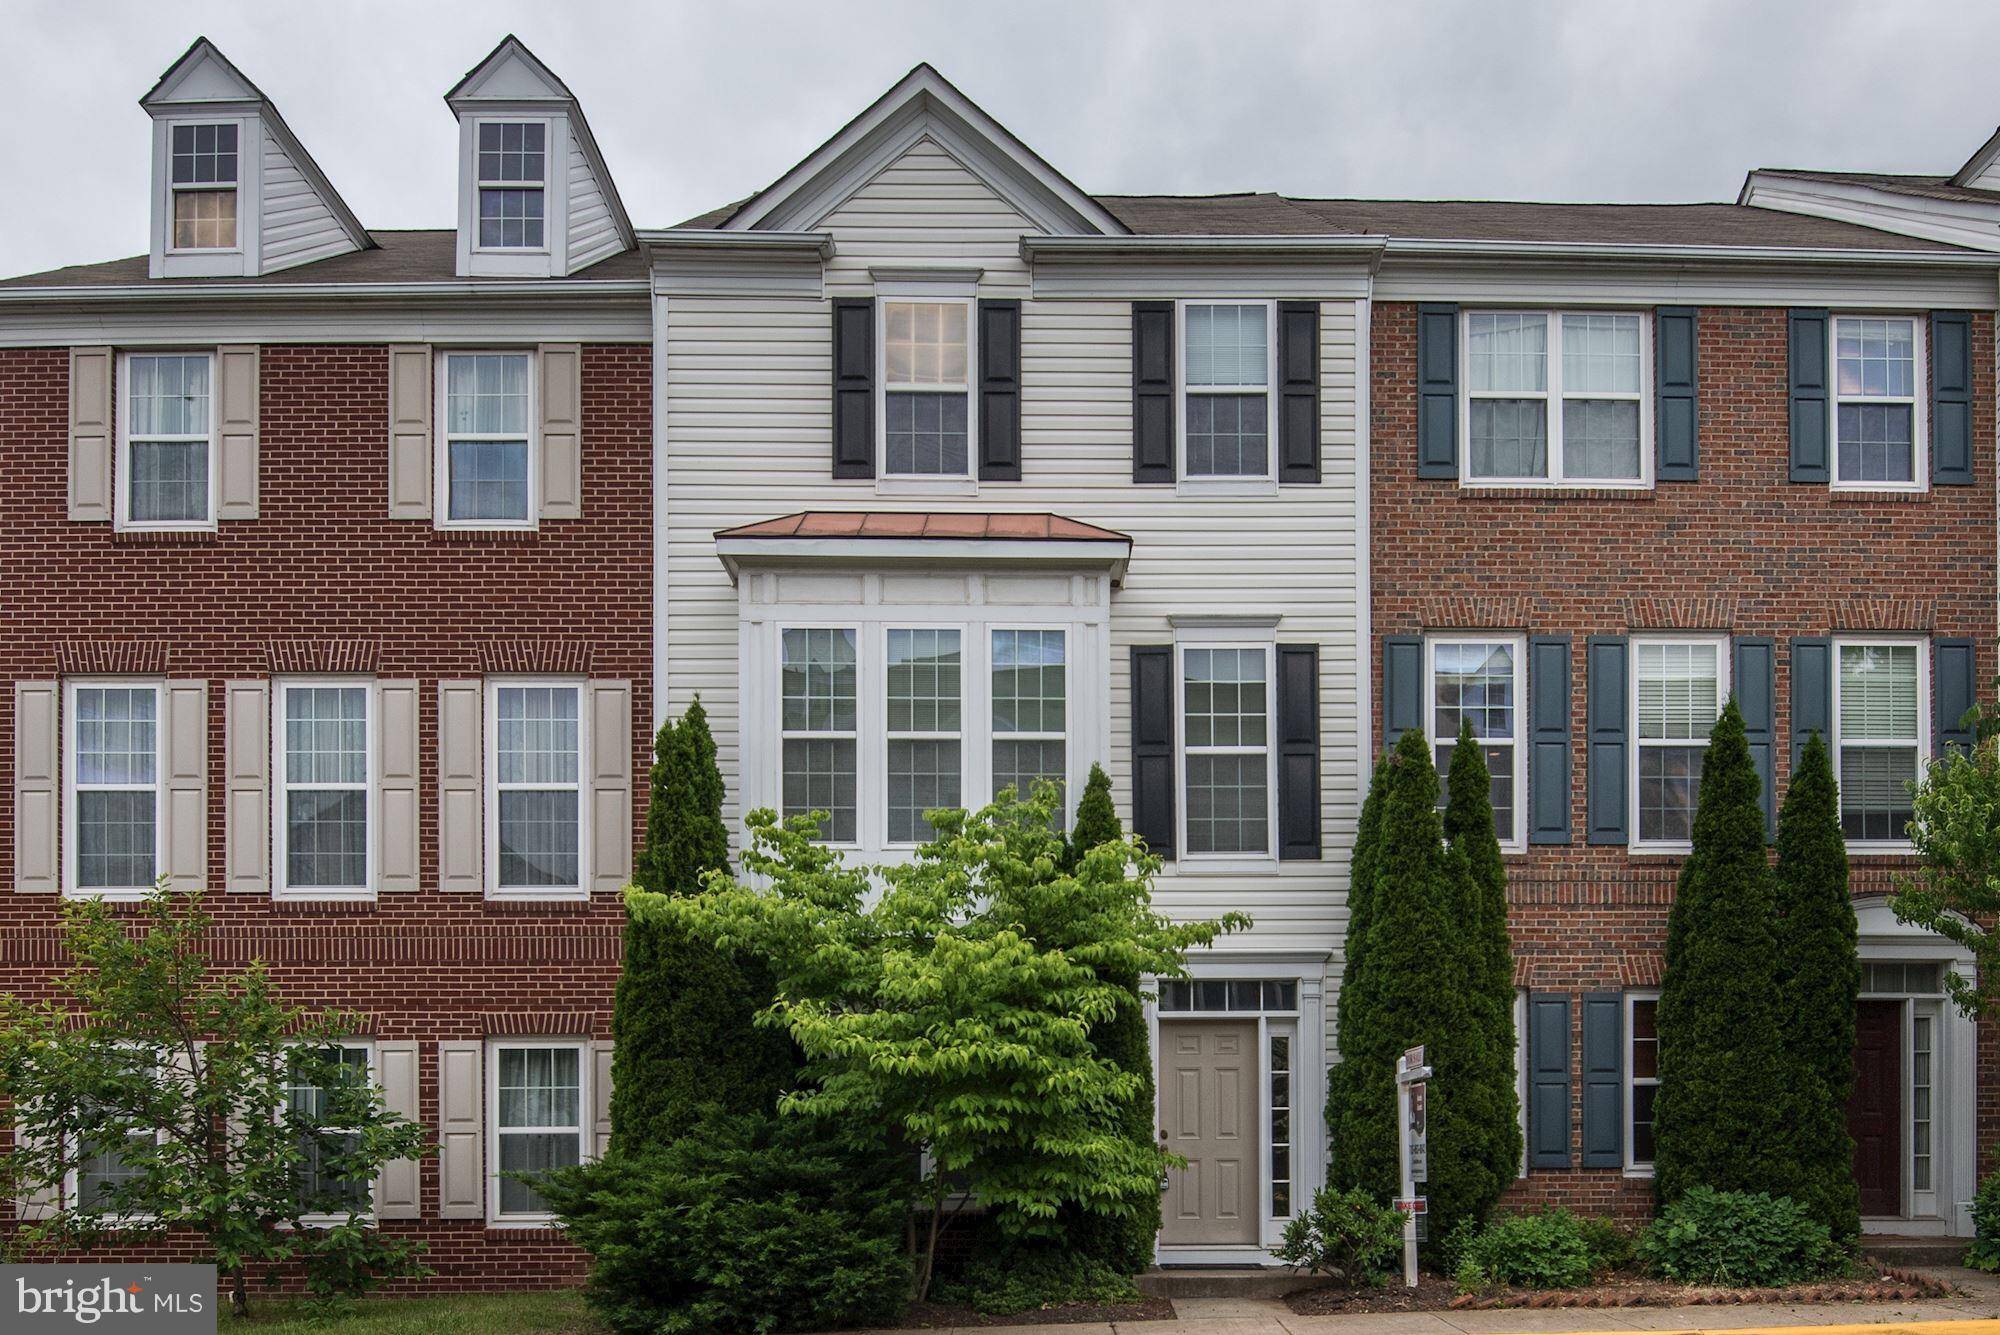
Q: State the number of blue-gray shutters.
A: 12